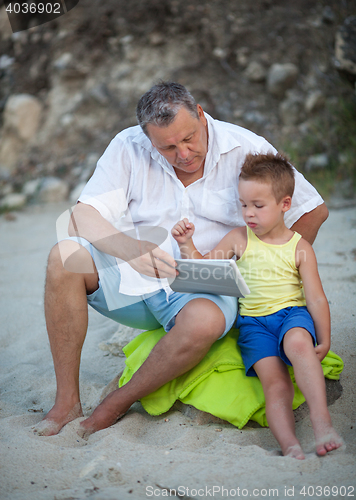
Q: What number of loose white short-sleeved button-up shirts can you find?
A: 1